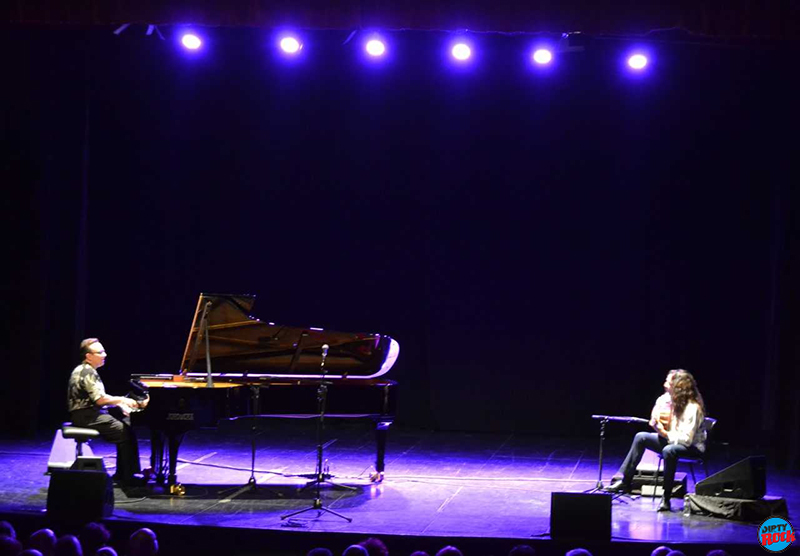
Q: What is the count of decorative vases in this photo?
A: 0